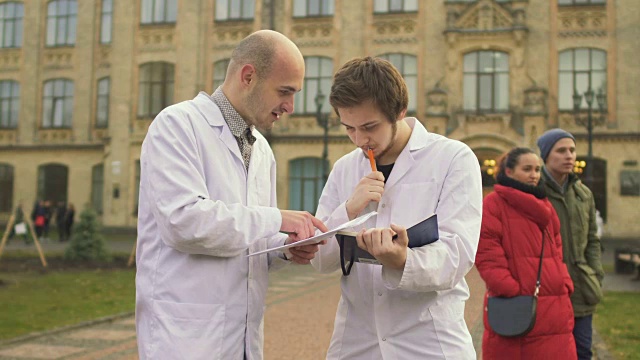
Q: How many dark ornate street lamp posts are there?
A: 2